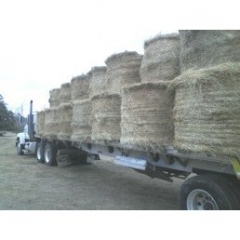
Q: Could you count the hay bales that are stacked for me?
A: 14